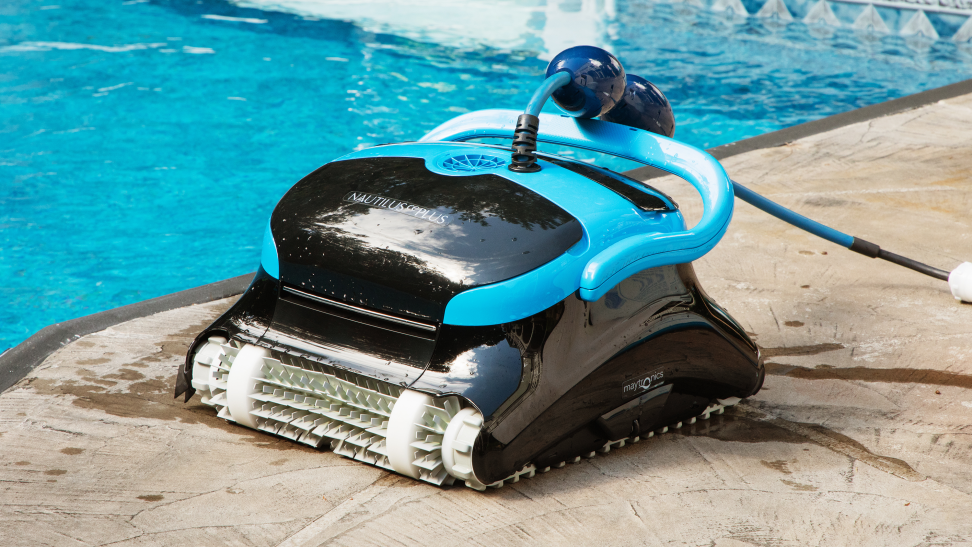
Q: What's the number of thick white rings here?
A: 2